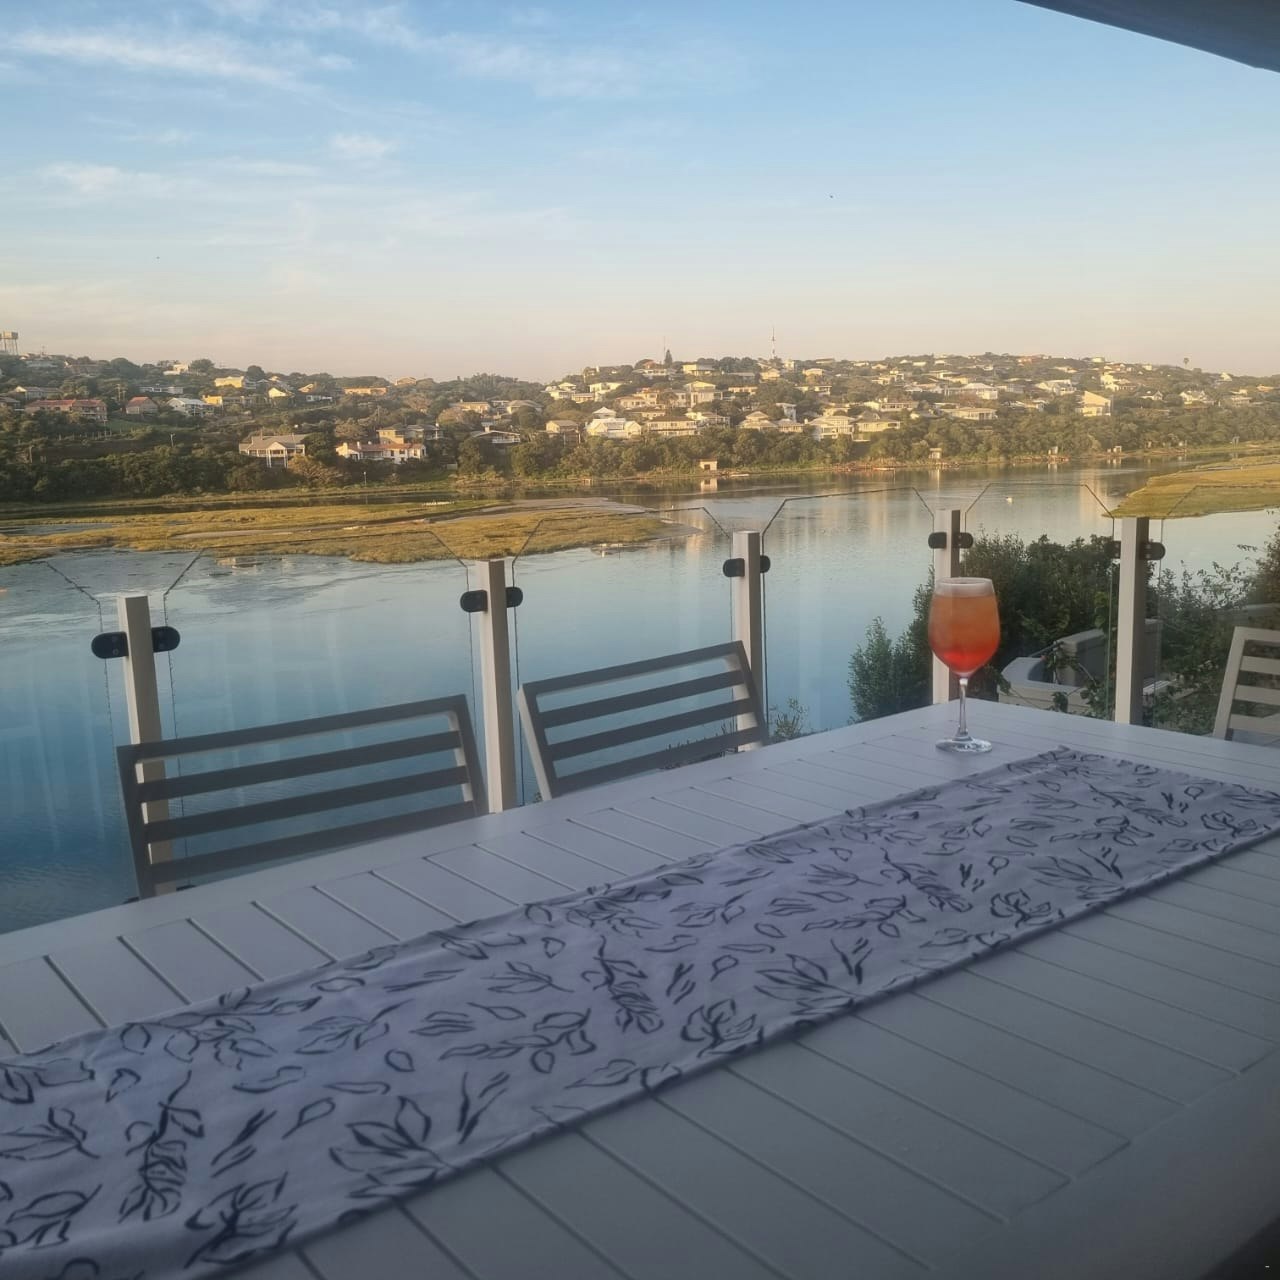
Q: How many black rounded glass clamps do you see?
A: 10